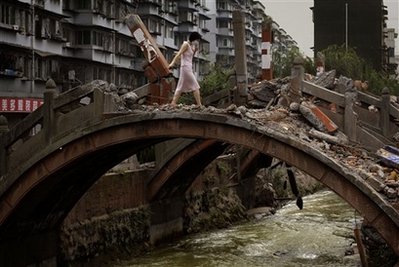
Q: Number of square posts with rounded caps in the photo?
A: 4